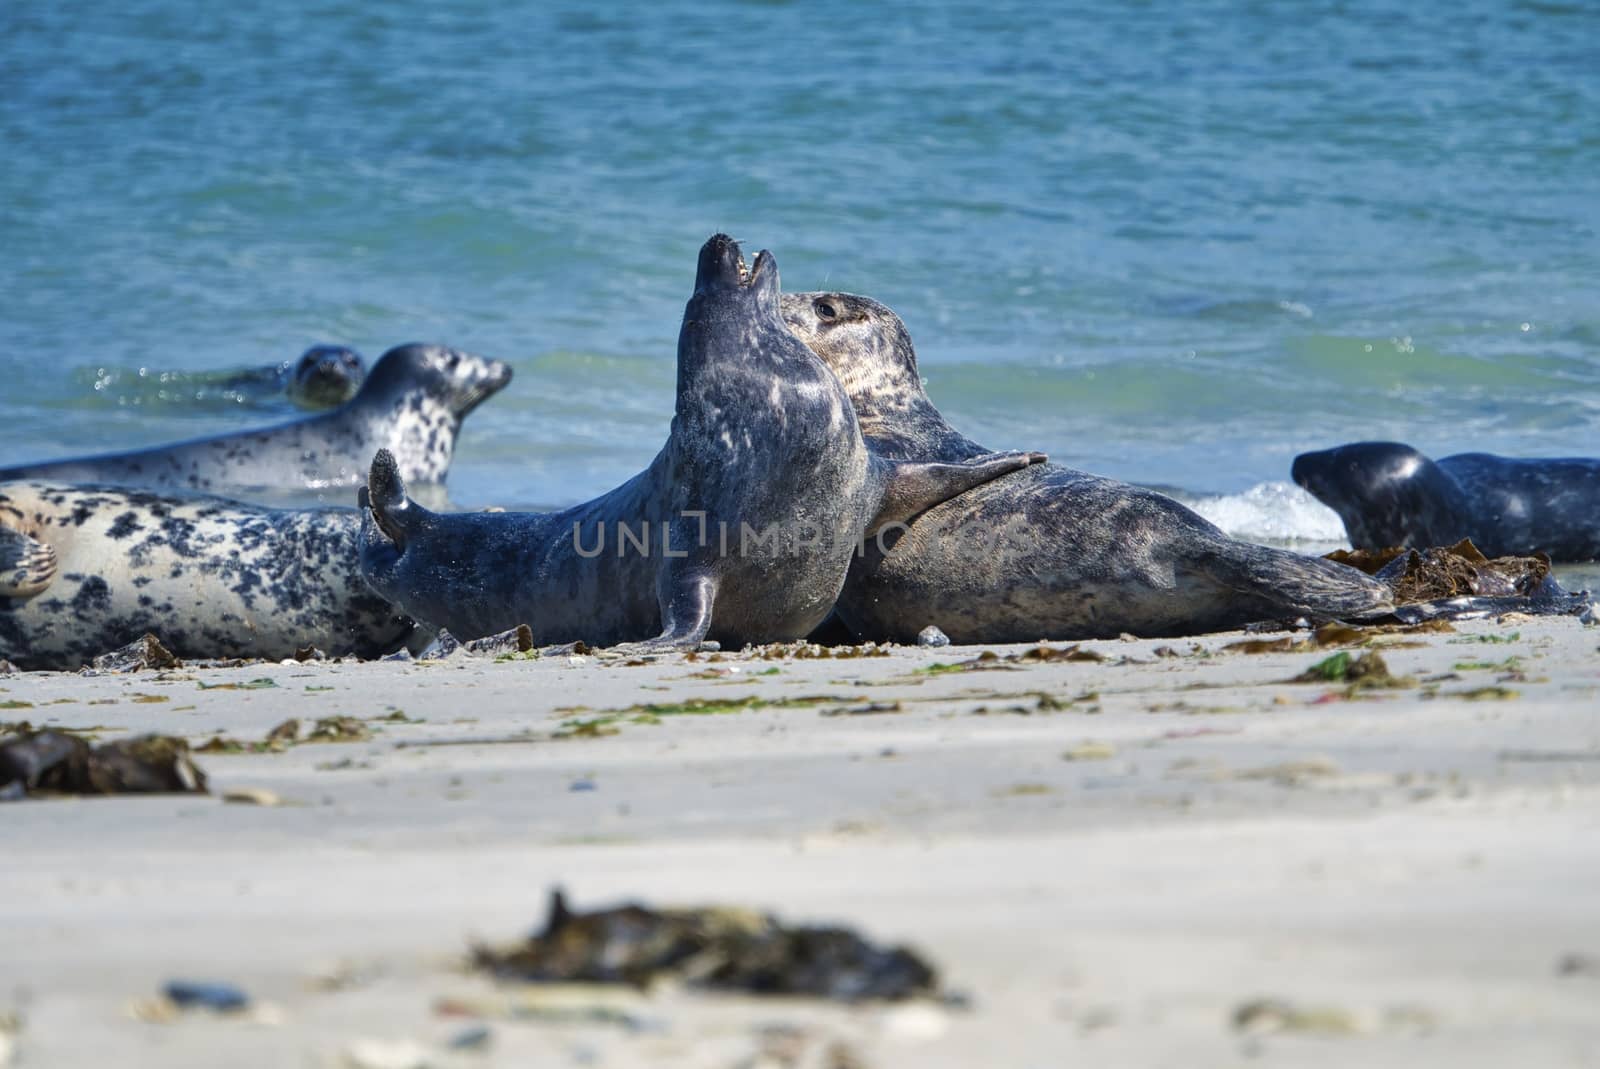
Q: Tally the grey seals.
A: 6